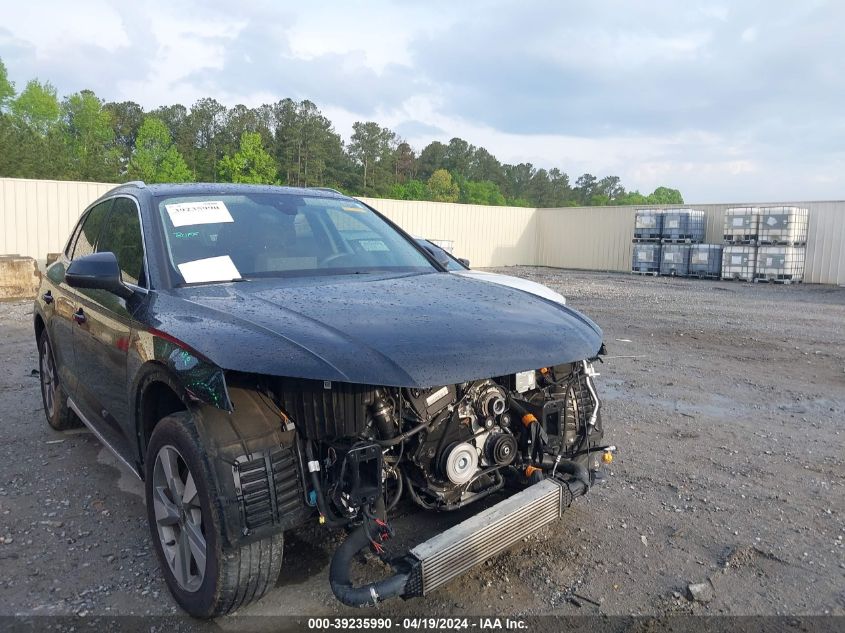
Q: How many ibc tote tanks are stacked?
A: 9